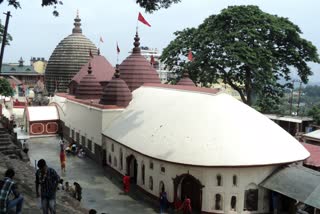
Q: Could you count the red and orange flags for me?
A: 6